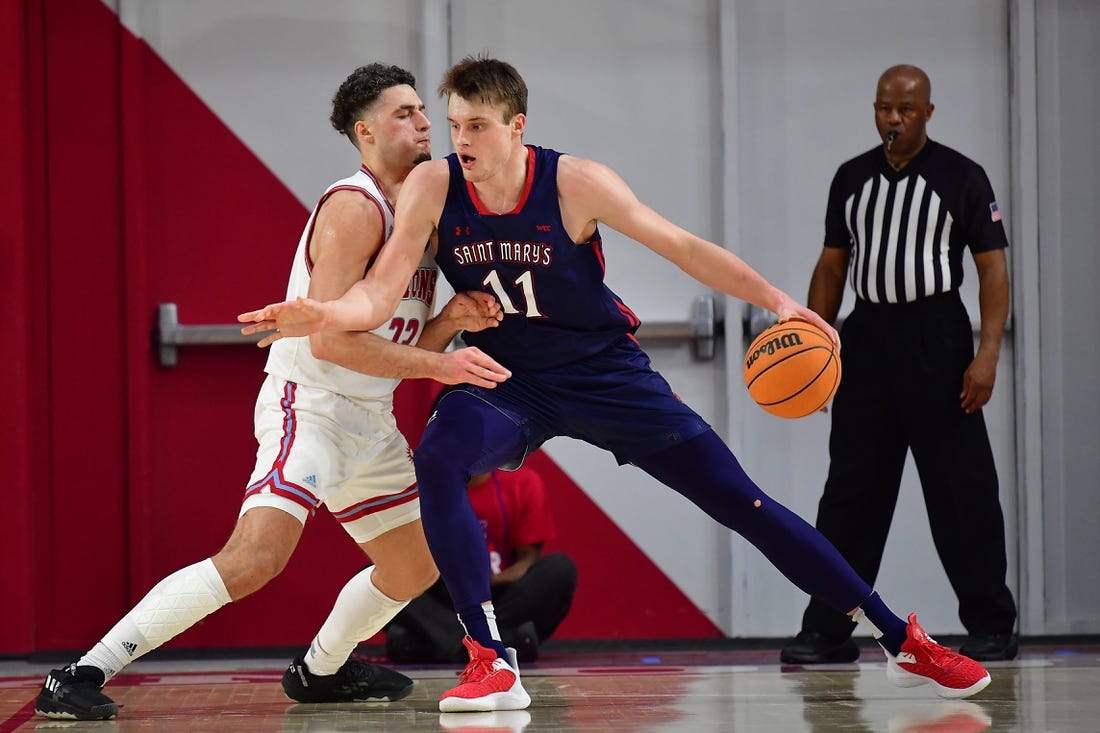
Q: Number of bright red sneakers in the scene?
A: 2